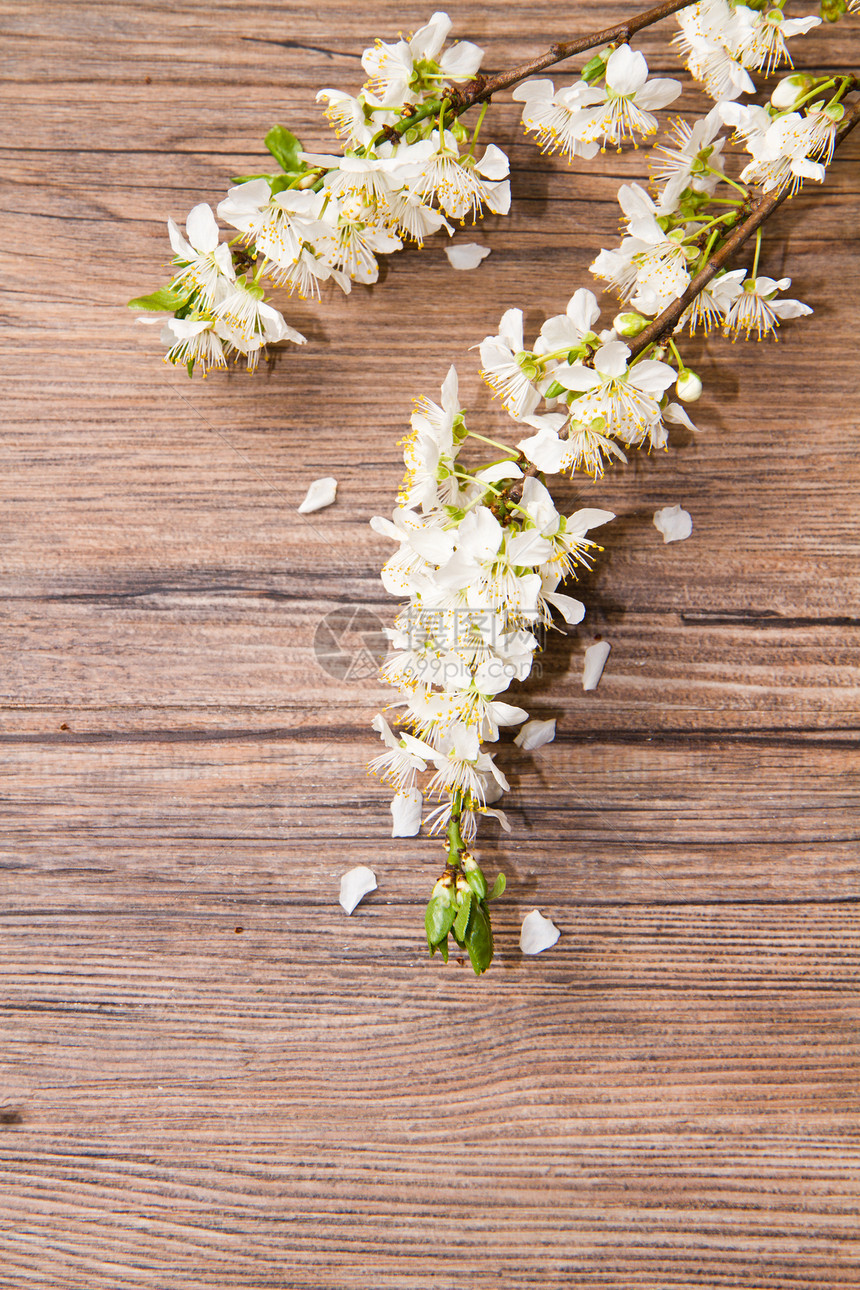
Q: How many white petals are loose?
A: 8